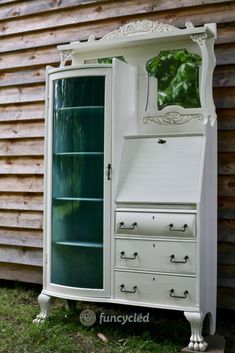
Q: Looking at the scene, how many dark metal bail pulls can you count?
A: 6